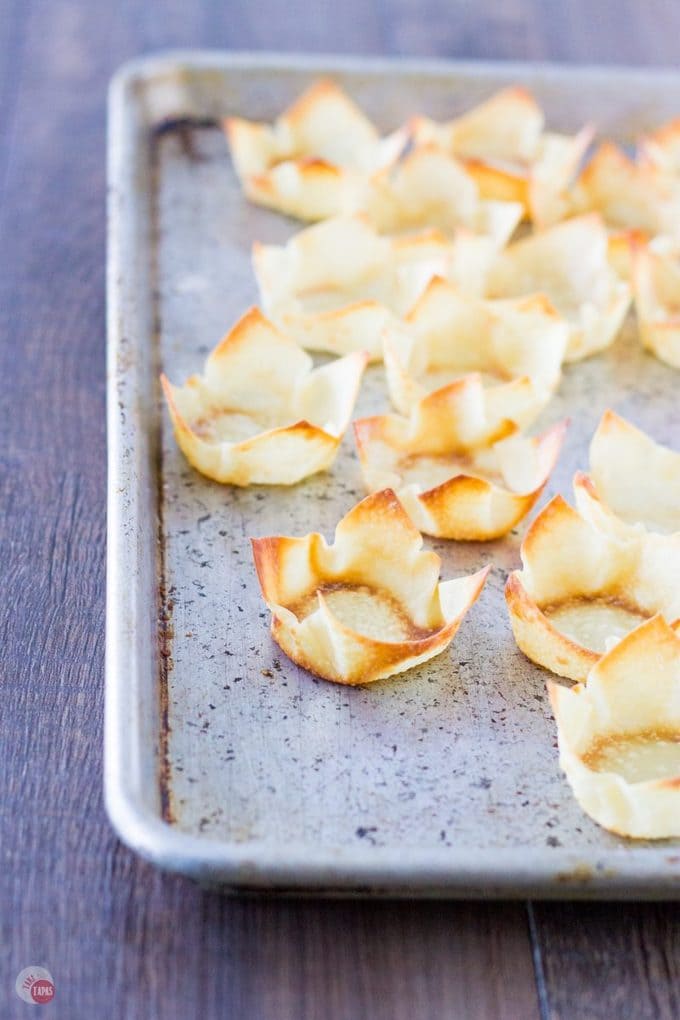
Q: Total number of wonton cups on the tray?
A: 15